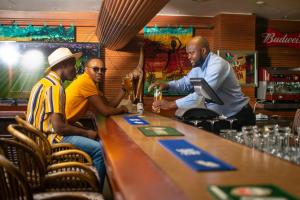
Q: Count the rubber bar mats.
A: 4